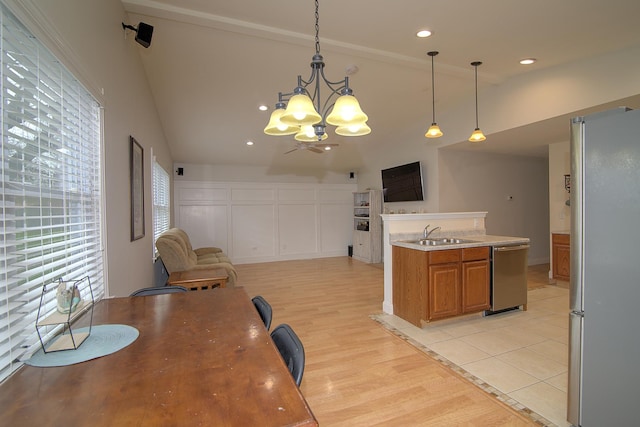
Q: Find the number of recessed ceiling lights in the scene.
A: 5